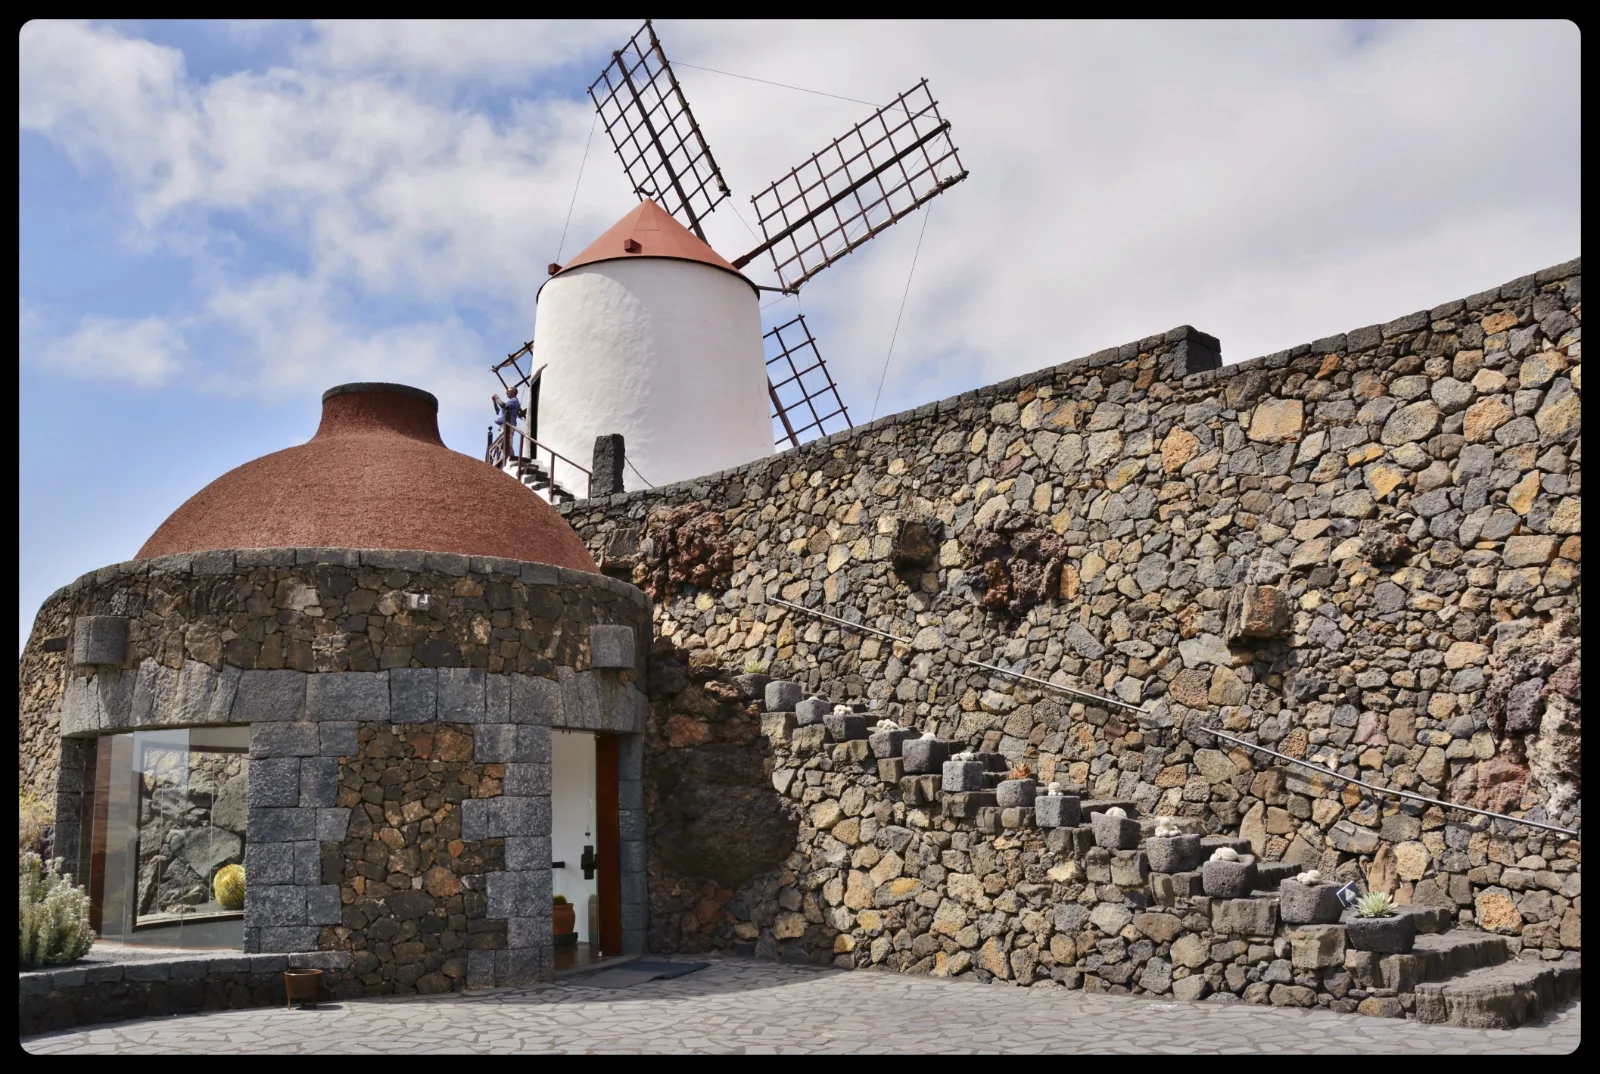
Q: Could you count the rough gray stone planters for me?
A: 14